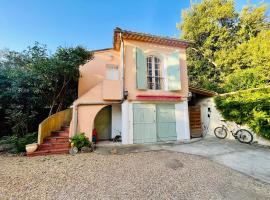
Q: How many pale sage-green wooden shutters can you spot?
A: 2